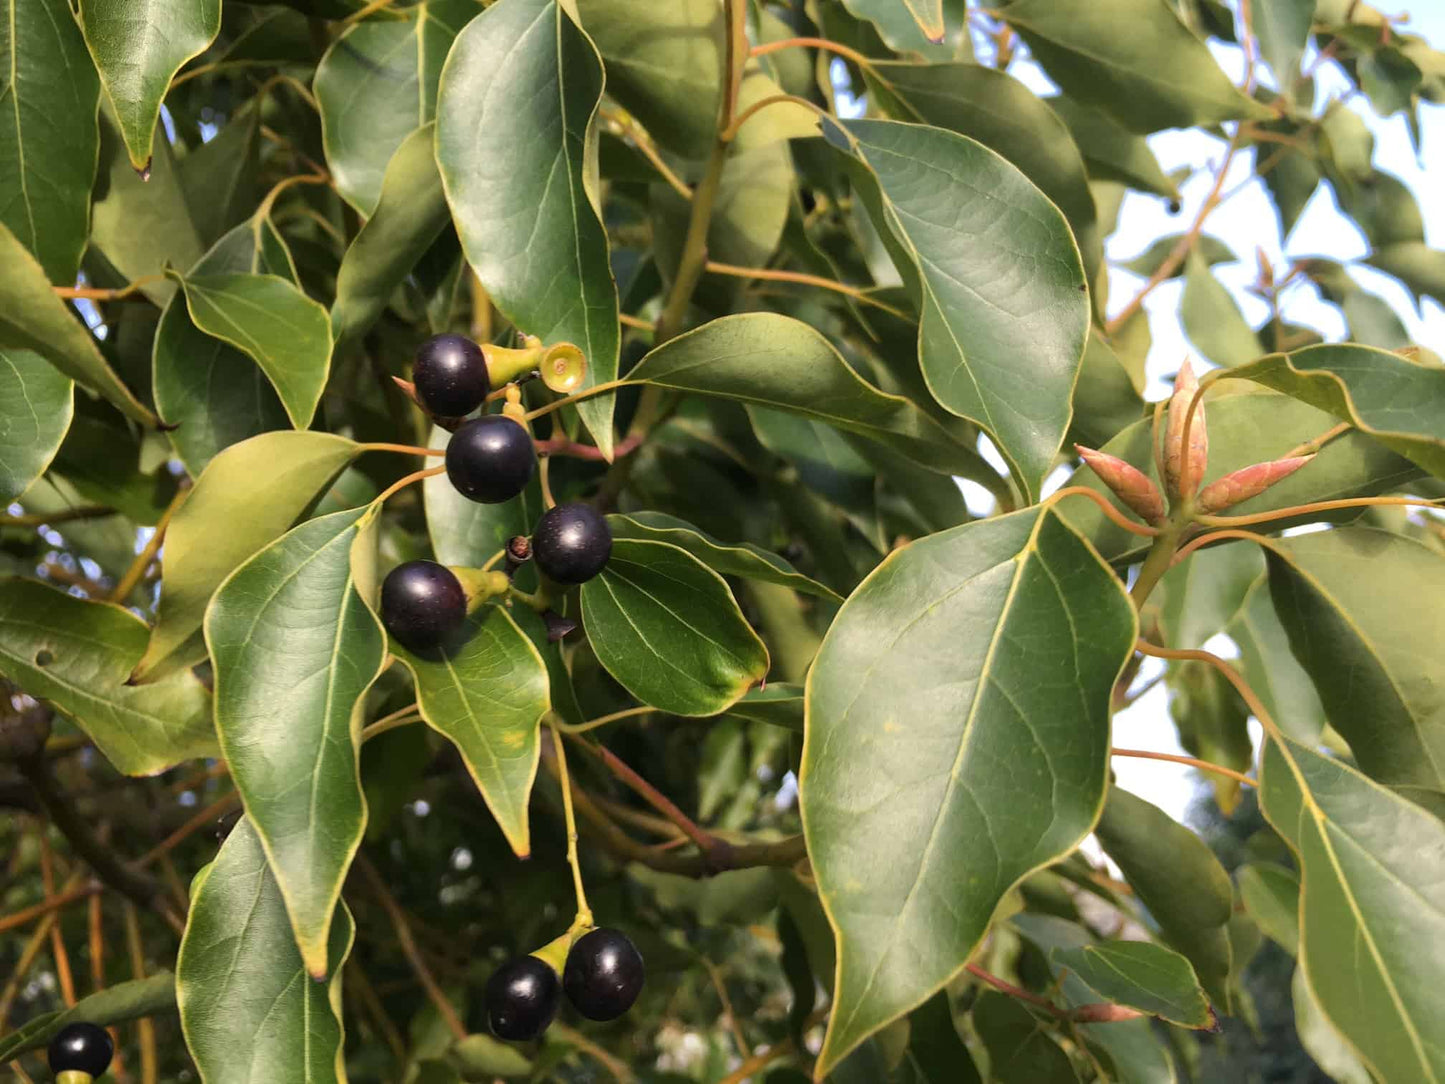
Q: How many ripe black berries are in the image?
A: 7